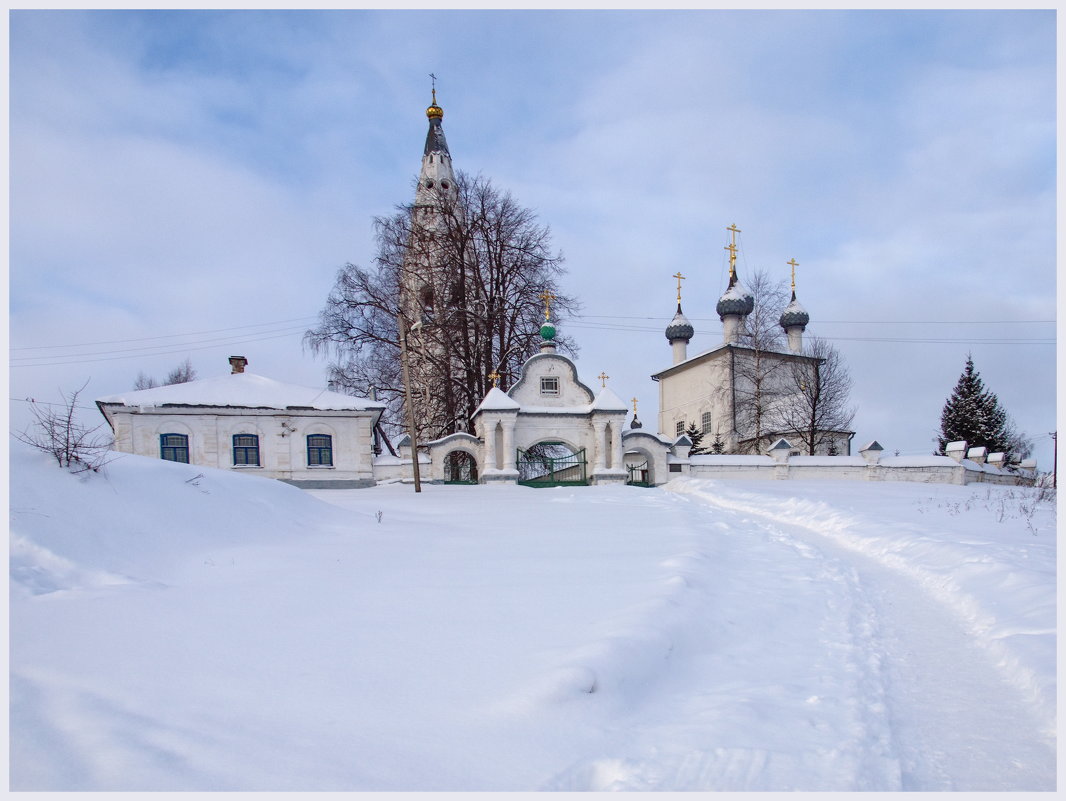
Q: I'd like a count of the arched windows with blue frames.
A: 3